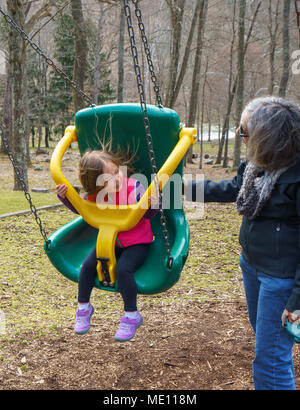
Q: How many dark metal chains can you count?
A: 4